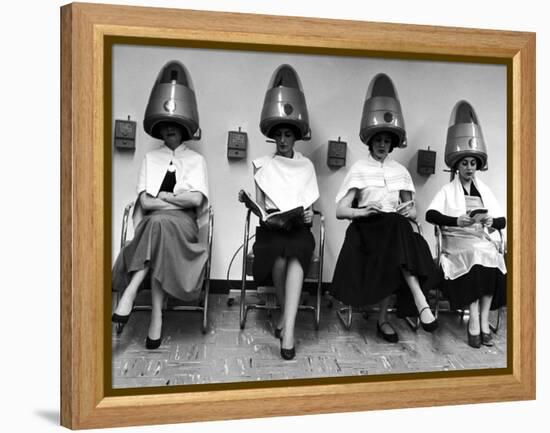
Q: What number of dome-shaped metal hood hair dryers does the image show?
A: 4